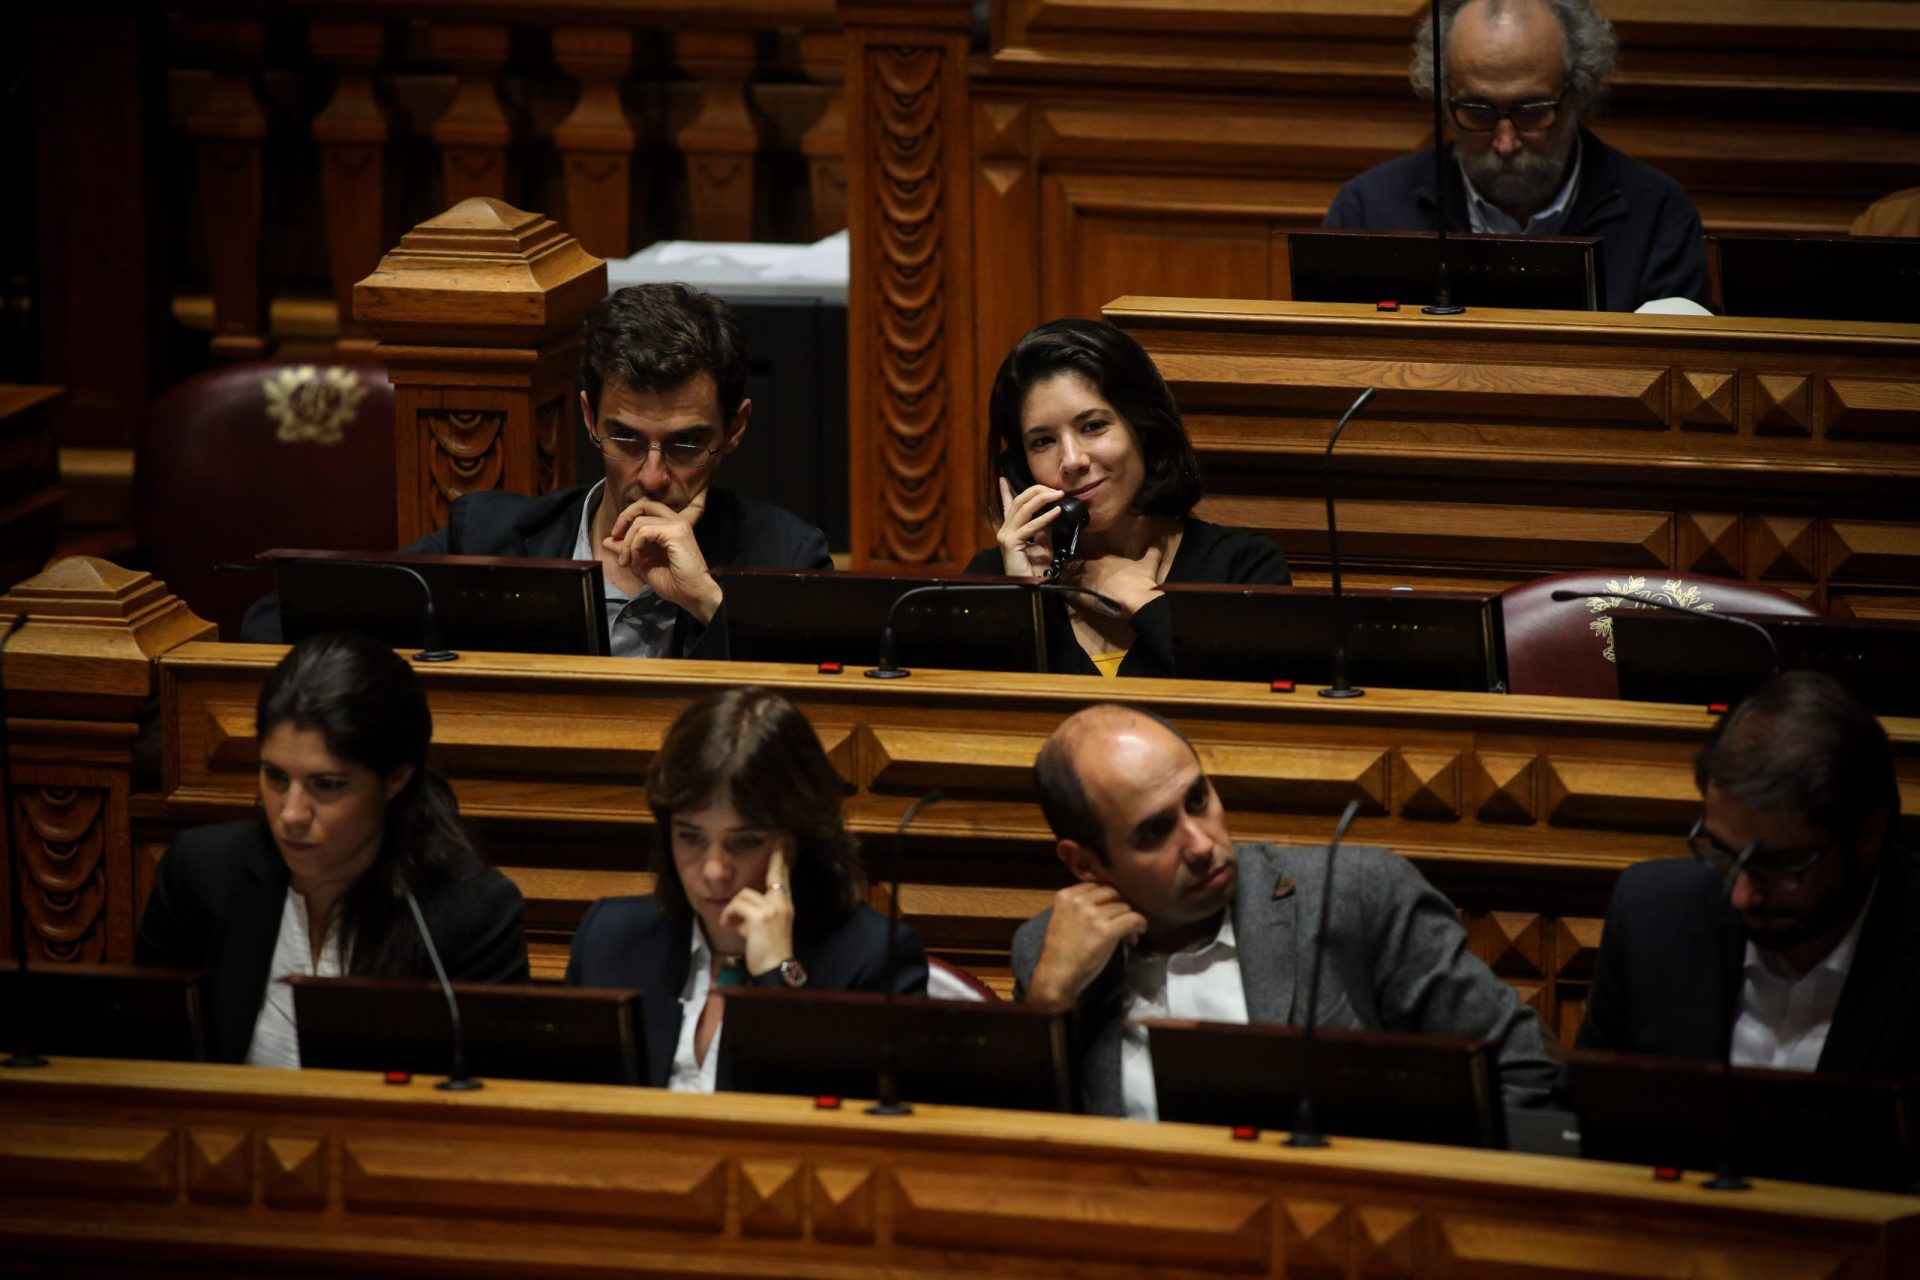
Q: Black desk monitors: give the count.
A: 11